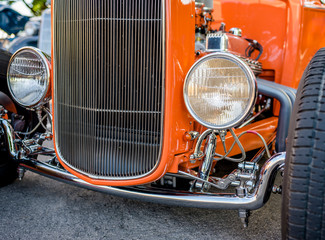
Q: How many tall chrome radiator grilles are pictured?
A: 1